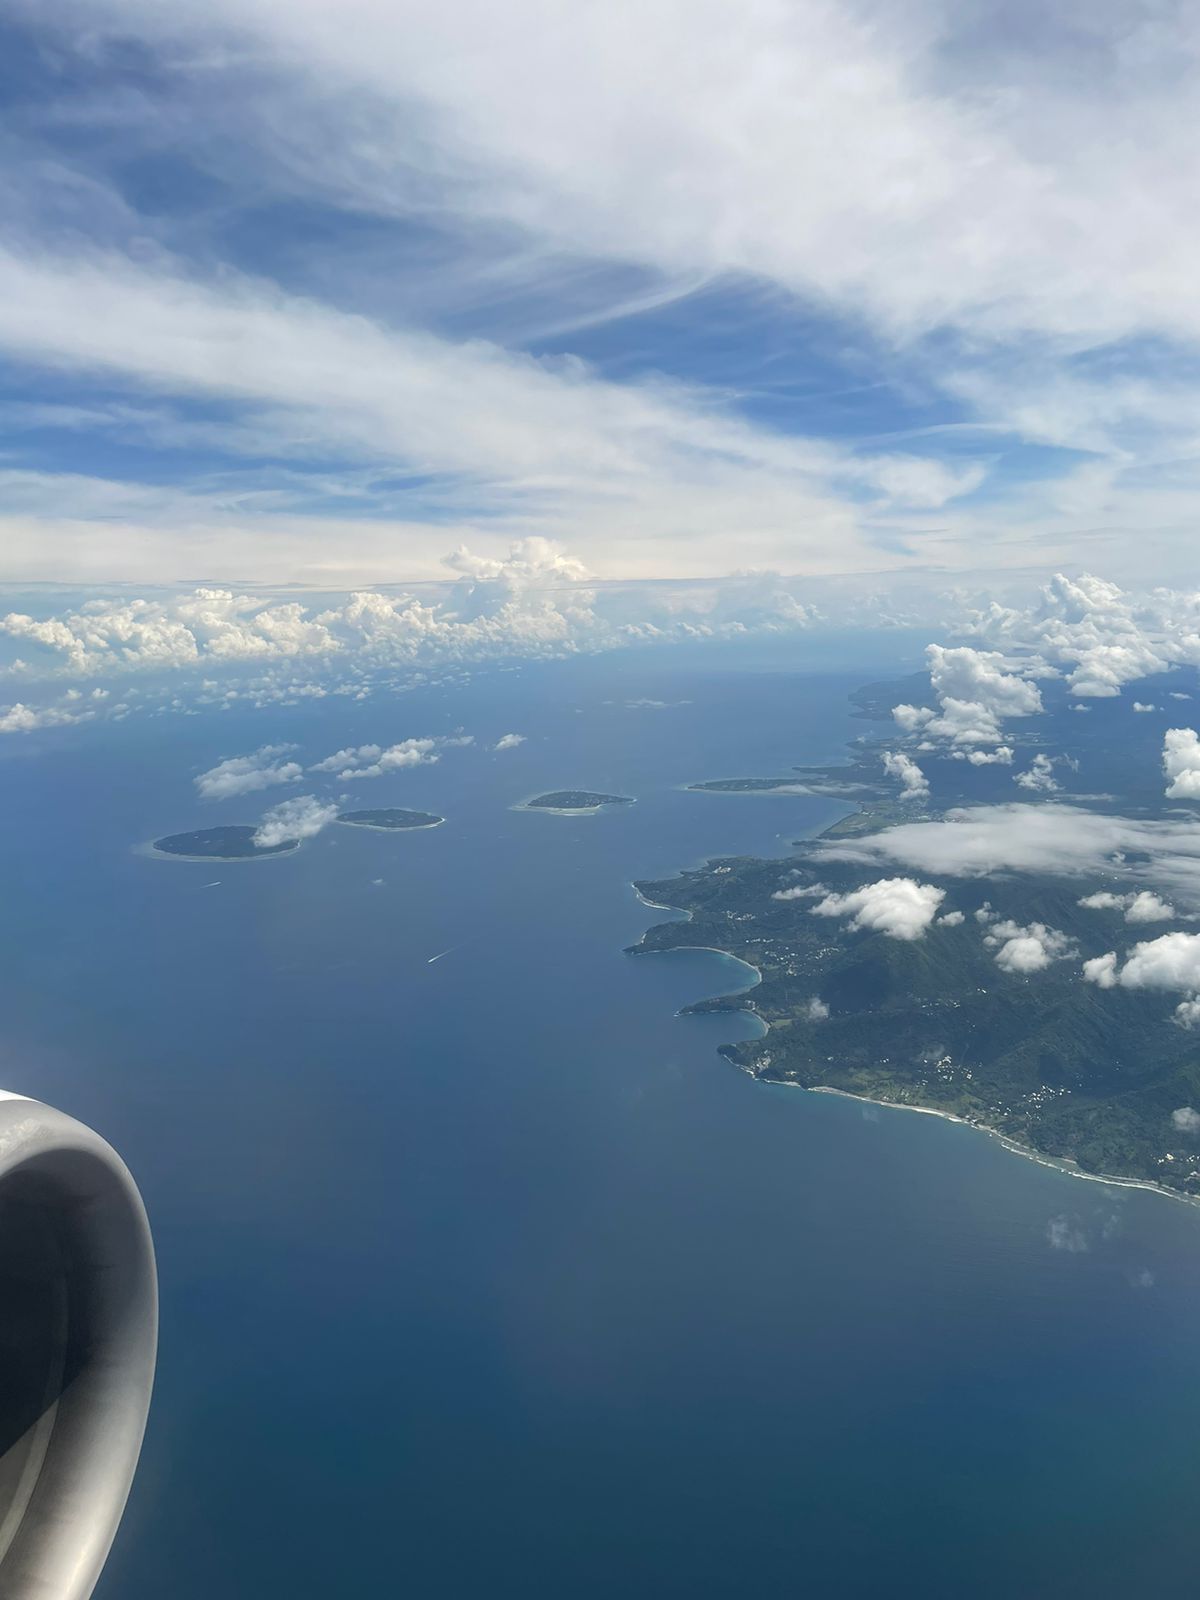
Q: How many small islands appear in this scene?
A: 3